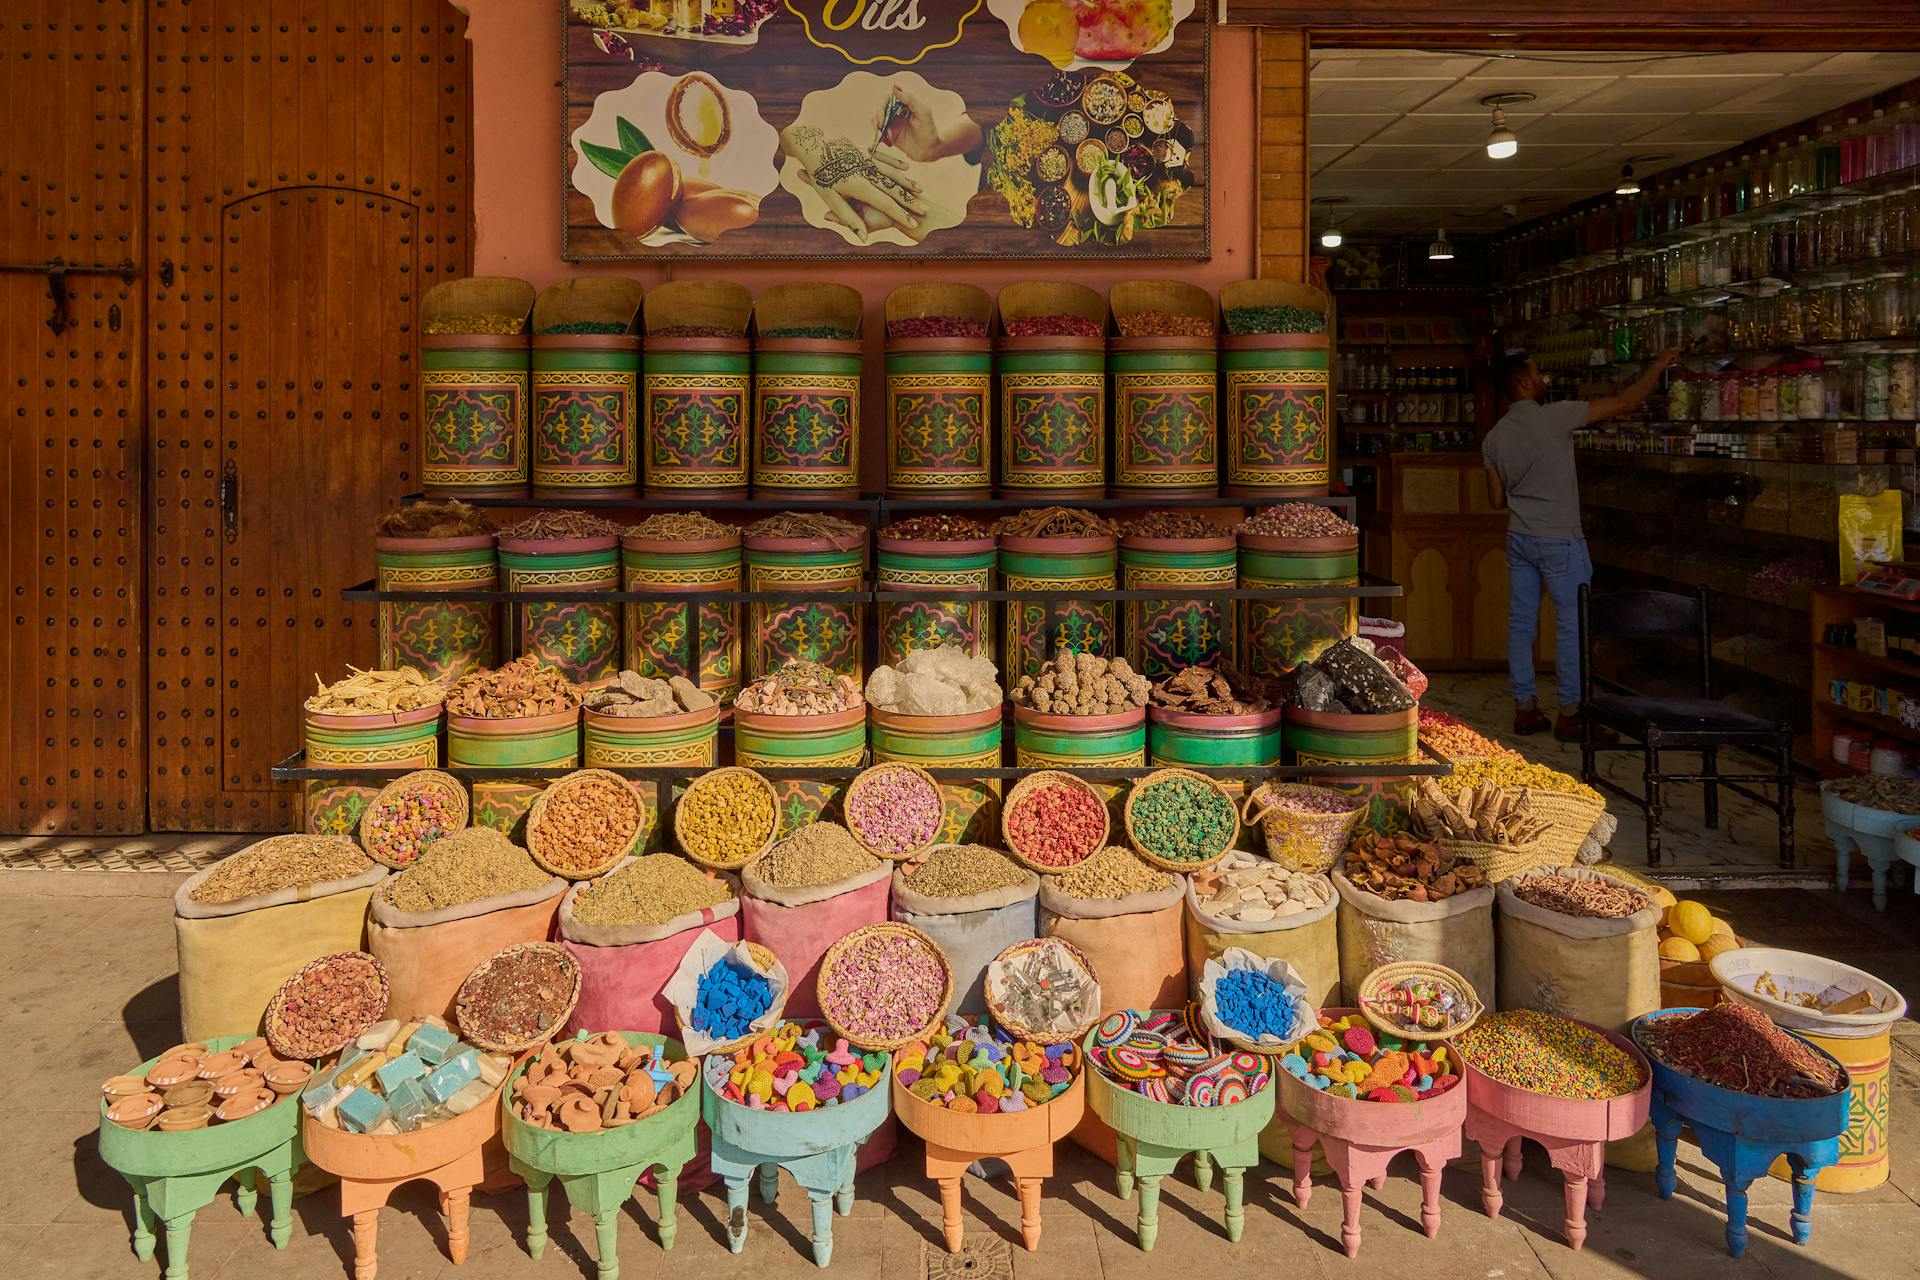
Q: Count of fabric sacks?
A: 9